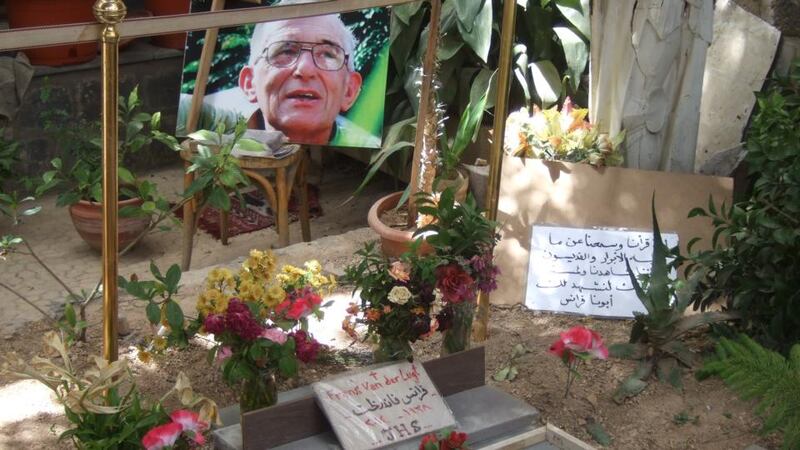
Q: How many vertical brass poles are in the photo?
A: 2